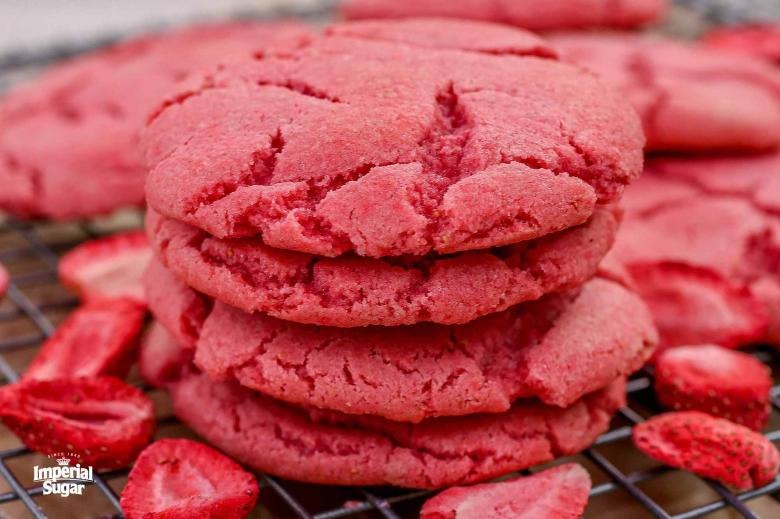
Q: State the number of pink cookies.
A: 8